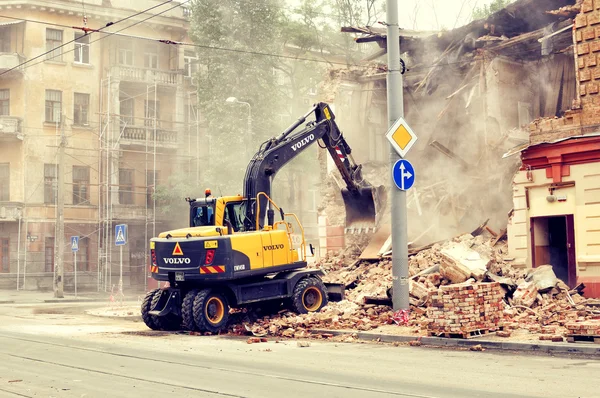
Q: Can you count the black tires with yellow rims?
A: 2